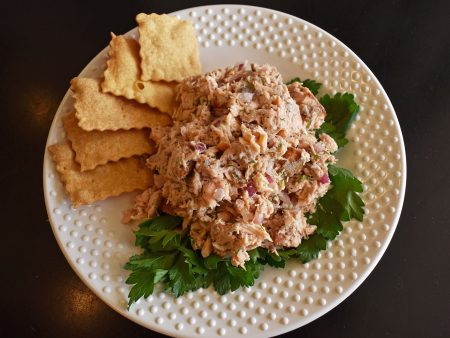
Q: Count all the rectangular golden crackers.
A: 5